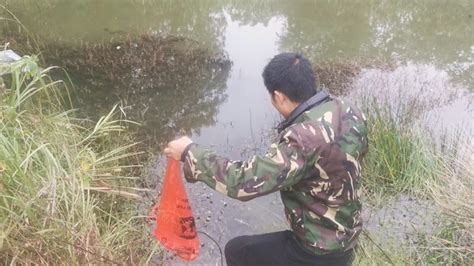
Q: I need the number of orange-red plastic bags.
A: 1